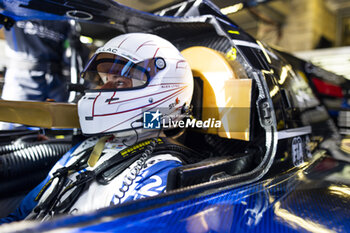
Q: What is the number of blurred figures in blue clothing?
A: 1